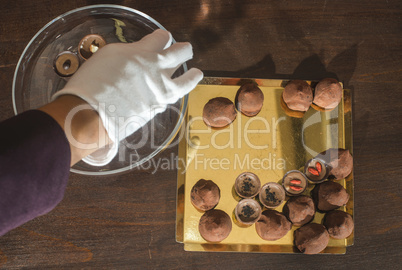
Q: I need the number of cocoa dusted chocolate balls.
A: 12